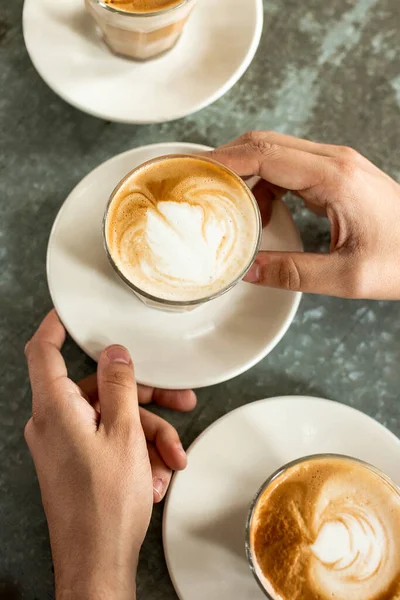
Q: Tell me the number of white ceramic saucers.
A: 3